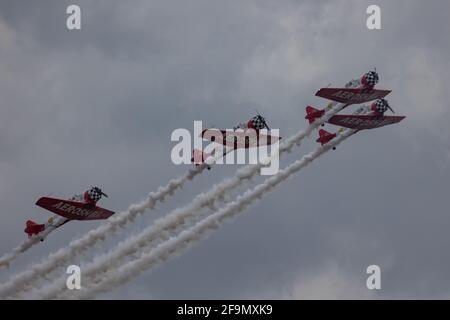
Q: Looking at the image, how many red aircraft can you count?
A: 4